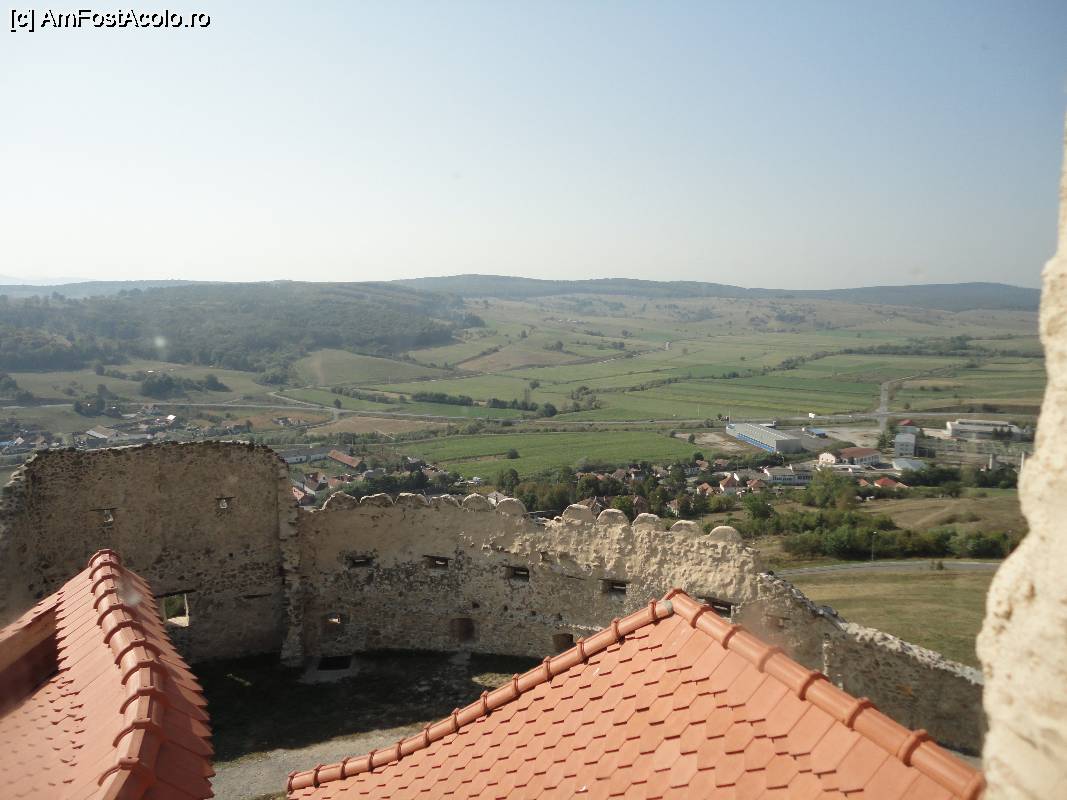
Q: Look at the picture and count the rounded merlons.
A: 11